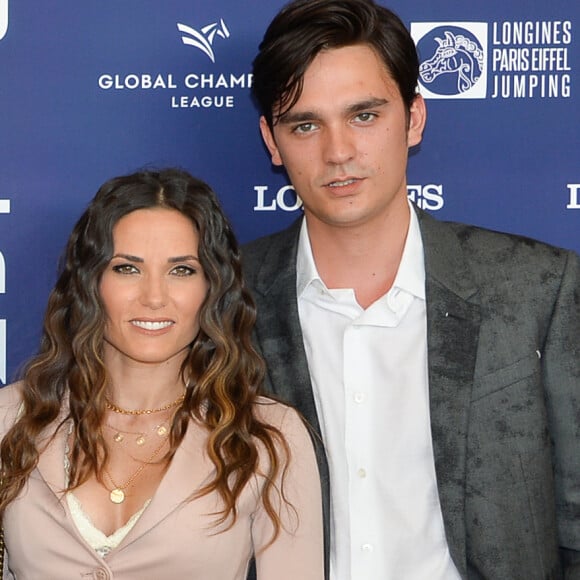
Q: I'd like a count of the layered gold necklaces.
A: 3